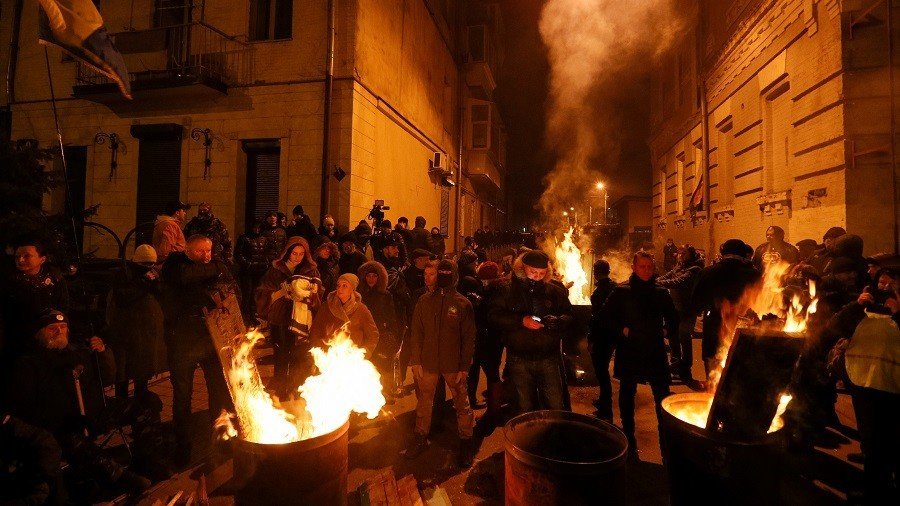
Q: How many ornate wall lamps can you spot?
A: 2